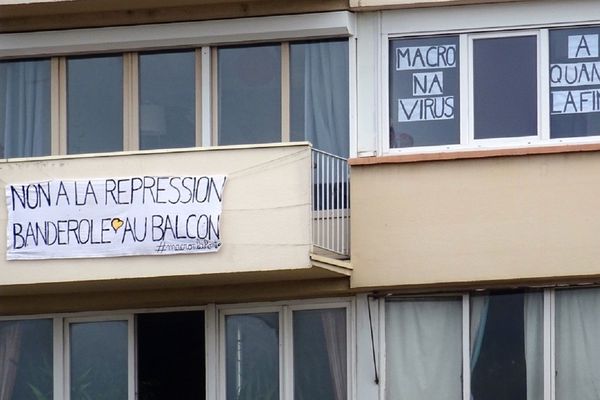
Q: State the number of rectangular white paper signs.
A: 6